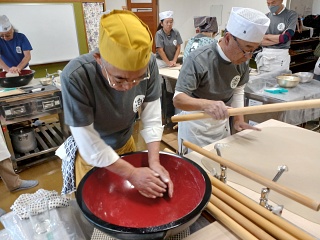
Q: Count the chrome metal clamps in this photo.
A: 2